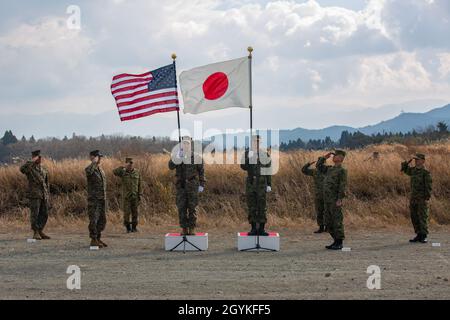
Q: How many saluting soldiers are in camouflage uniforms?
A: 6